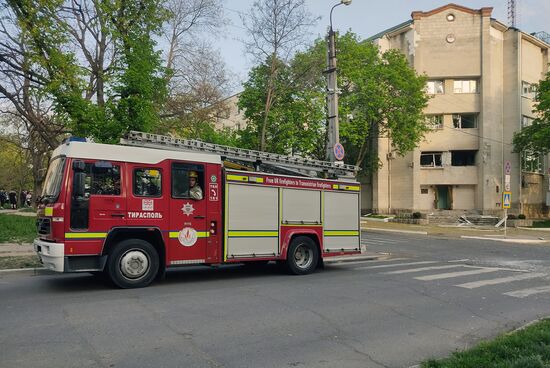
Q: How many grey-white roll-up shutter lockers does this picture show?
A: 3